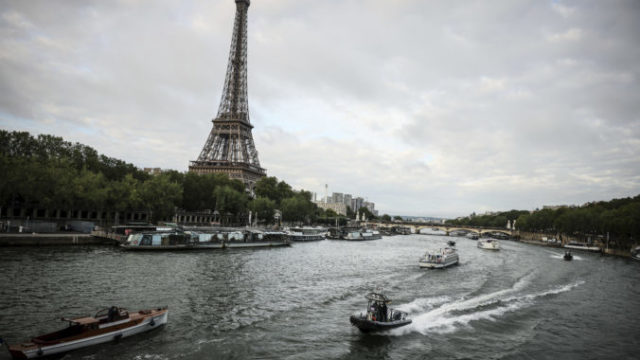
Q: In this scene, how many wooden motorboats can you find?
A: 1